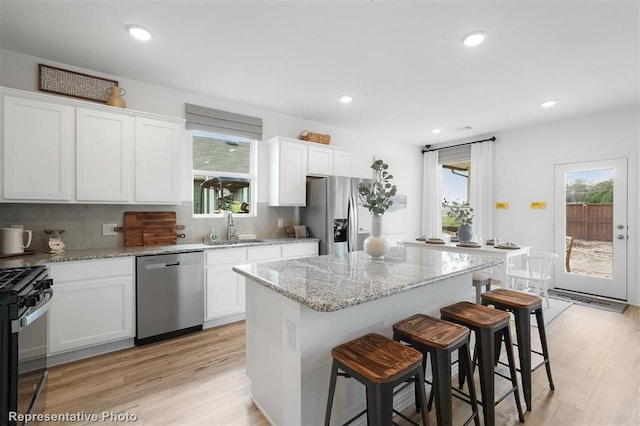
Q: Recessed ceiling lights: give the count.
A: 5